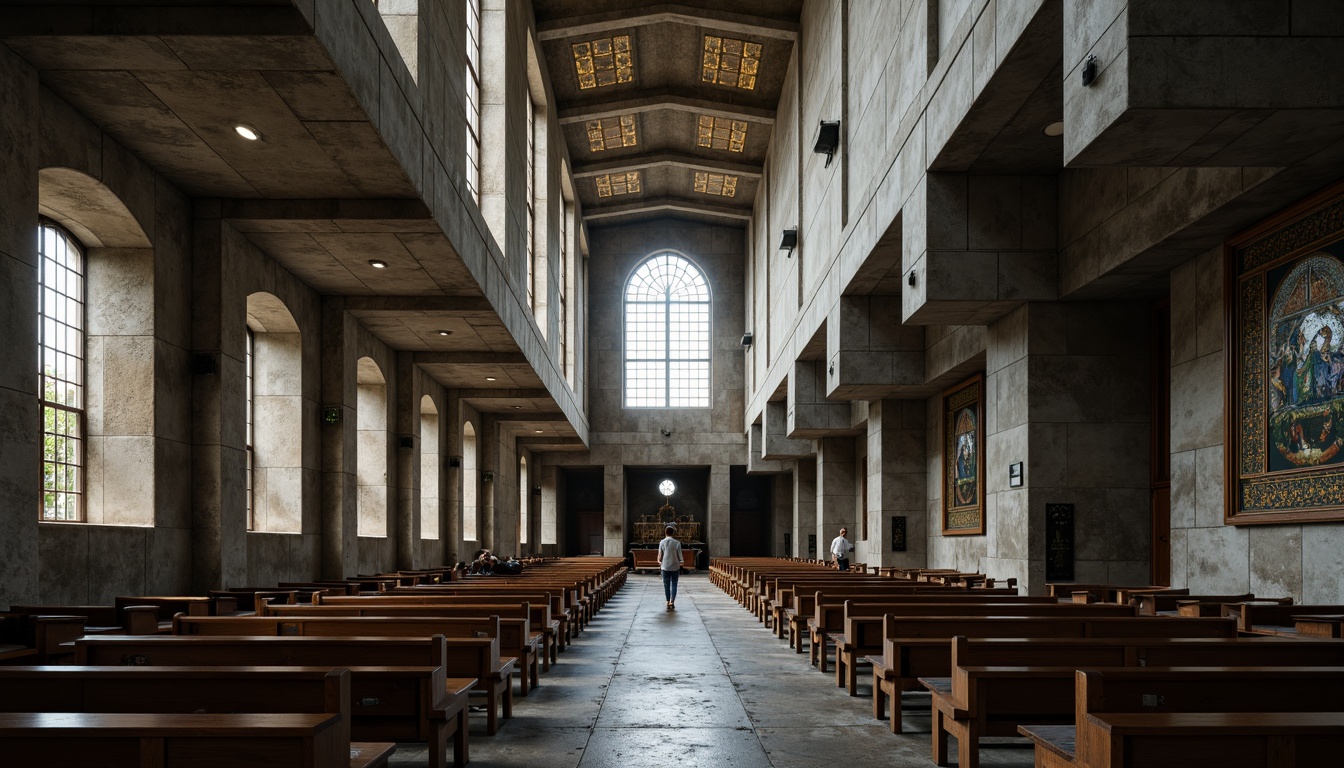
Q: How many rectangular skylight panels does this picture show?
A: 6